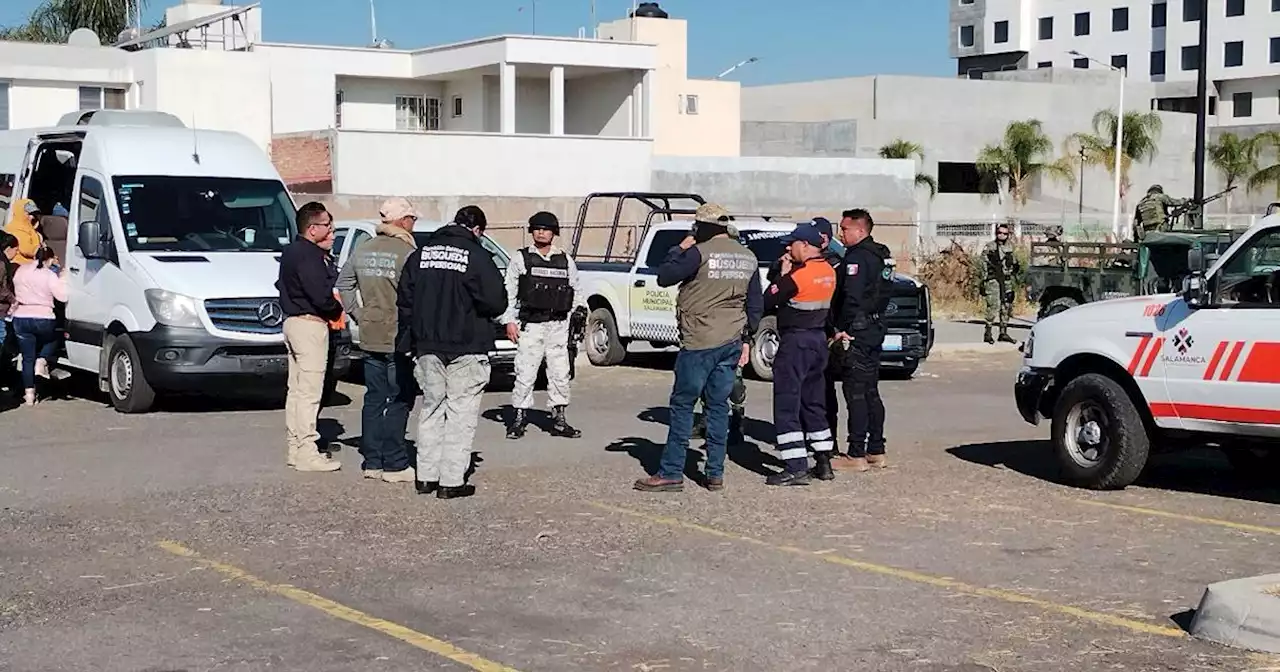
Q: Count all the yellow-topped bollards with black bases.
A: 0